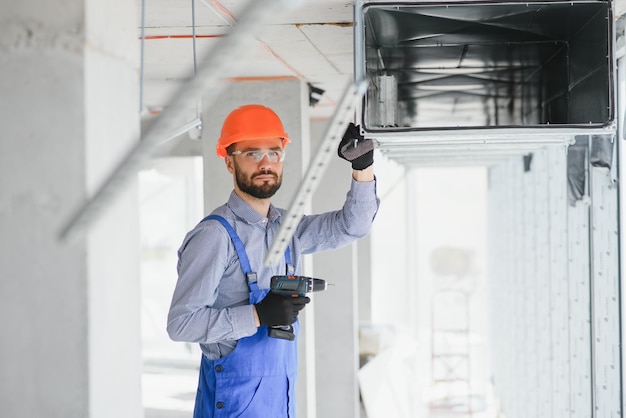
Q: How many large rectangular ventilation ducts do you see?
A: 1